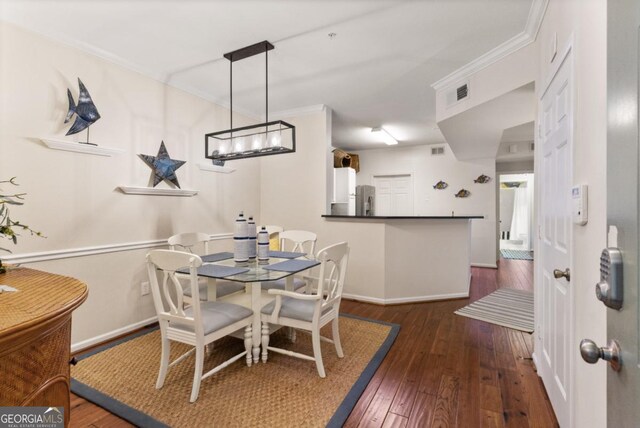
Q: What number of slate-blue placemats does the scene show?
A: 4